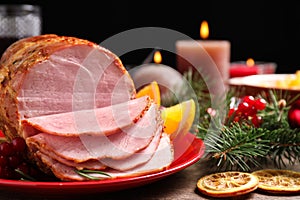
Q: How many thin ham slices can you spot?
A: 4